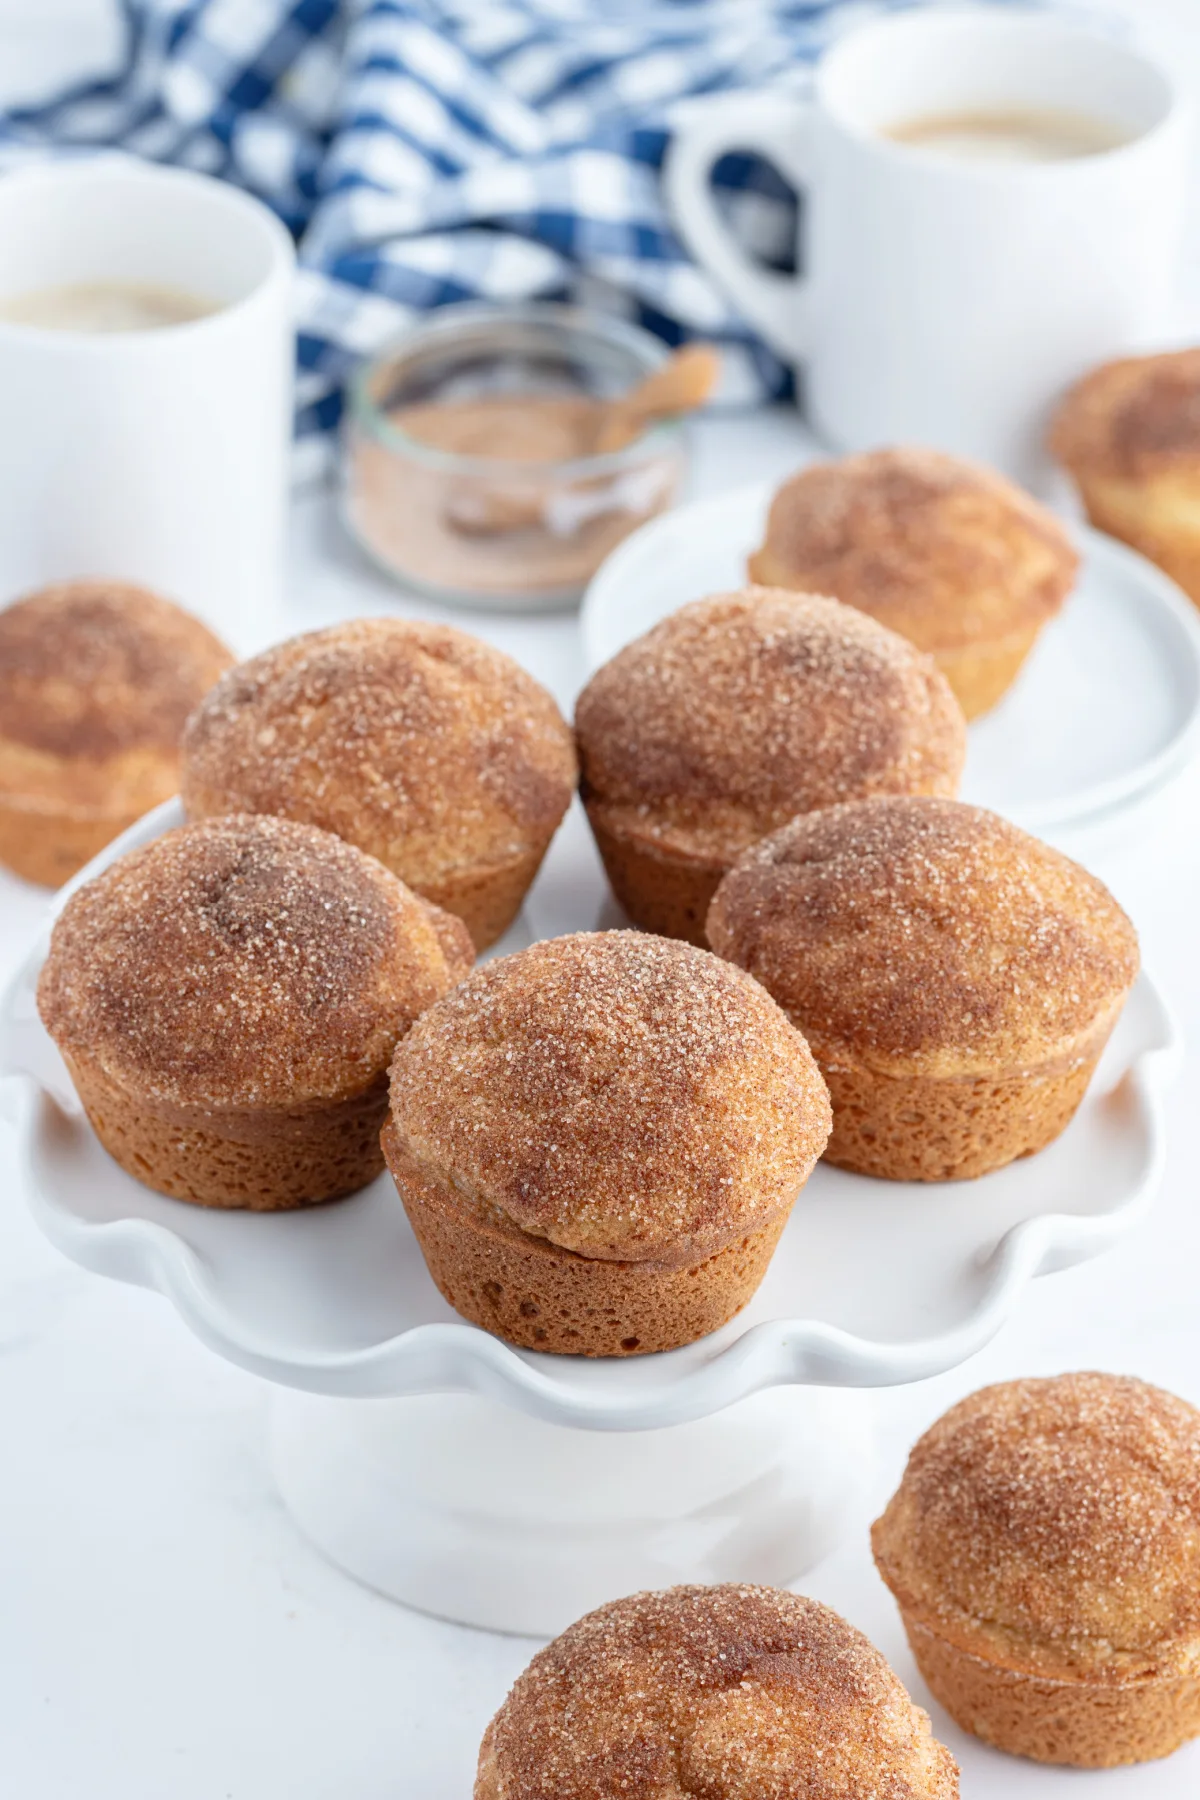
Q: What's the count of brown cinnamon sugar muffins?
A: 10